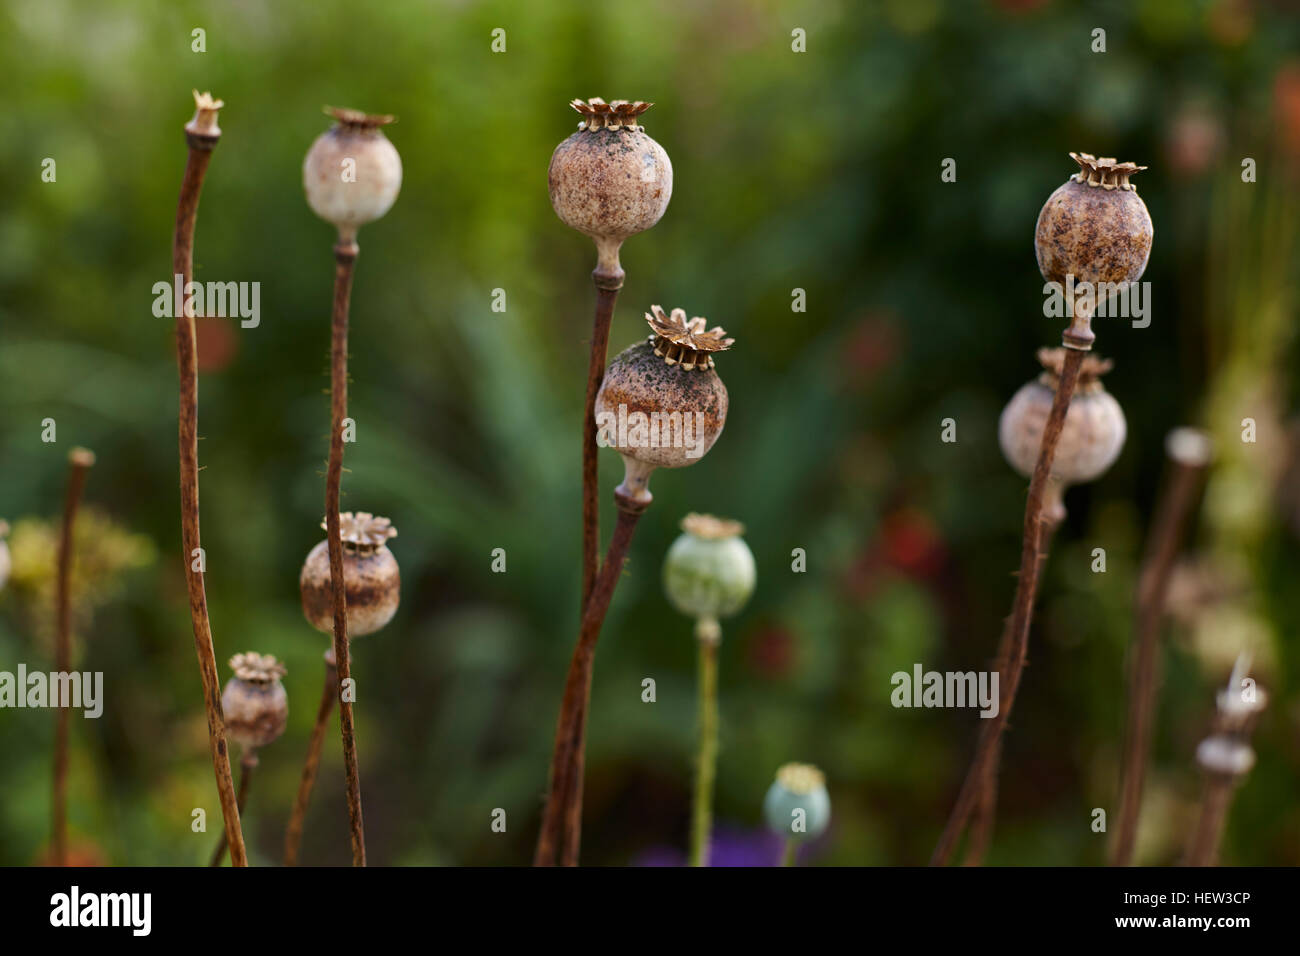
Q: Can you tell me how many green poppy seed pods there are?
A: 2